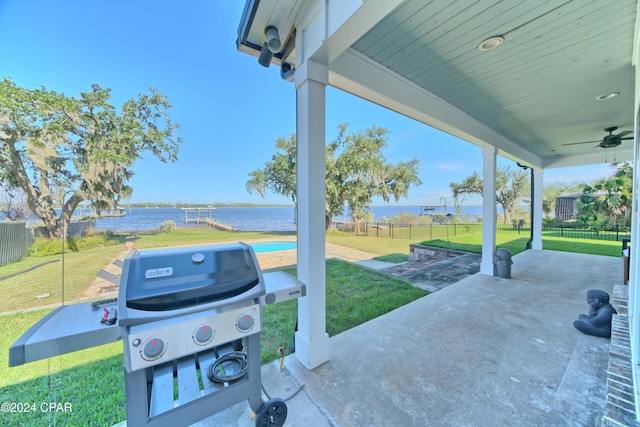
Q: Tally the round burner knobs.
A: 3